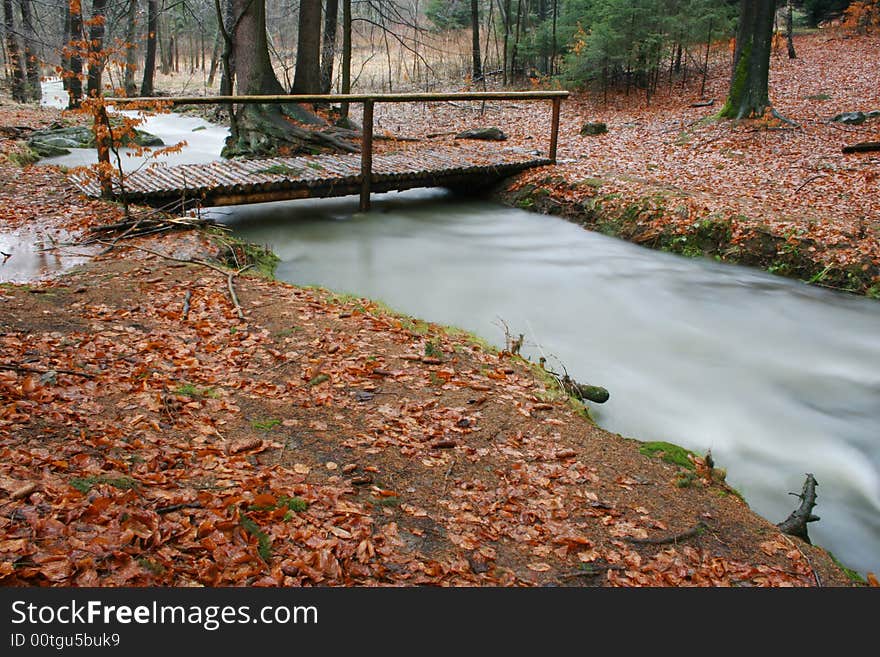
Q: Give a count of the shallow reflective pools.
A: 1